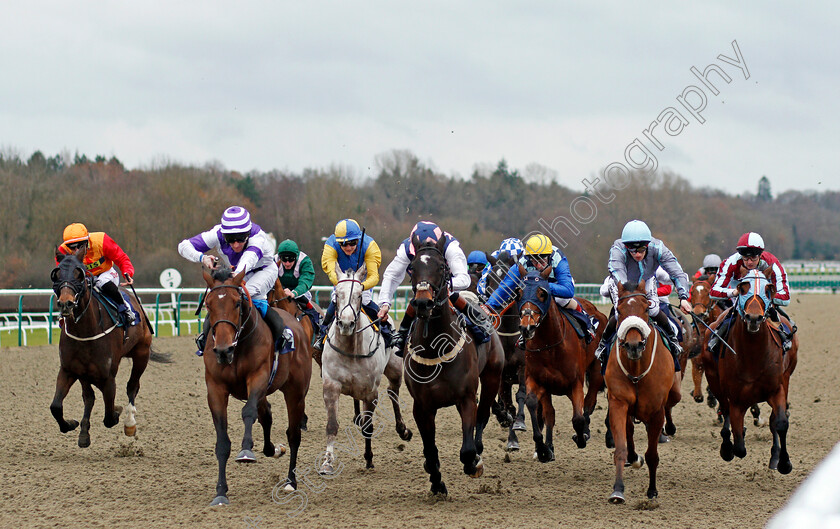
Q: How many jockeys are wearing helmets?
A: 11